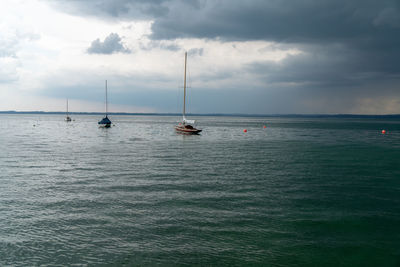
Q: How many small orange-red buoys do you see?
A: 3